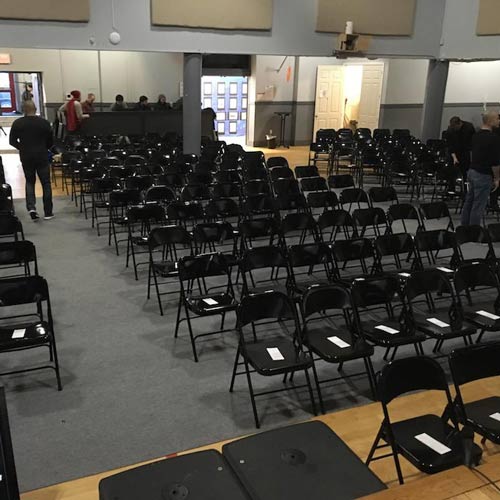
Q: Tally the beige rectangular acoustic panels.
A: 4